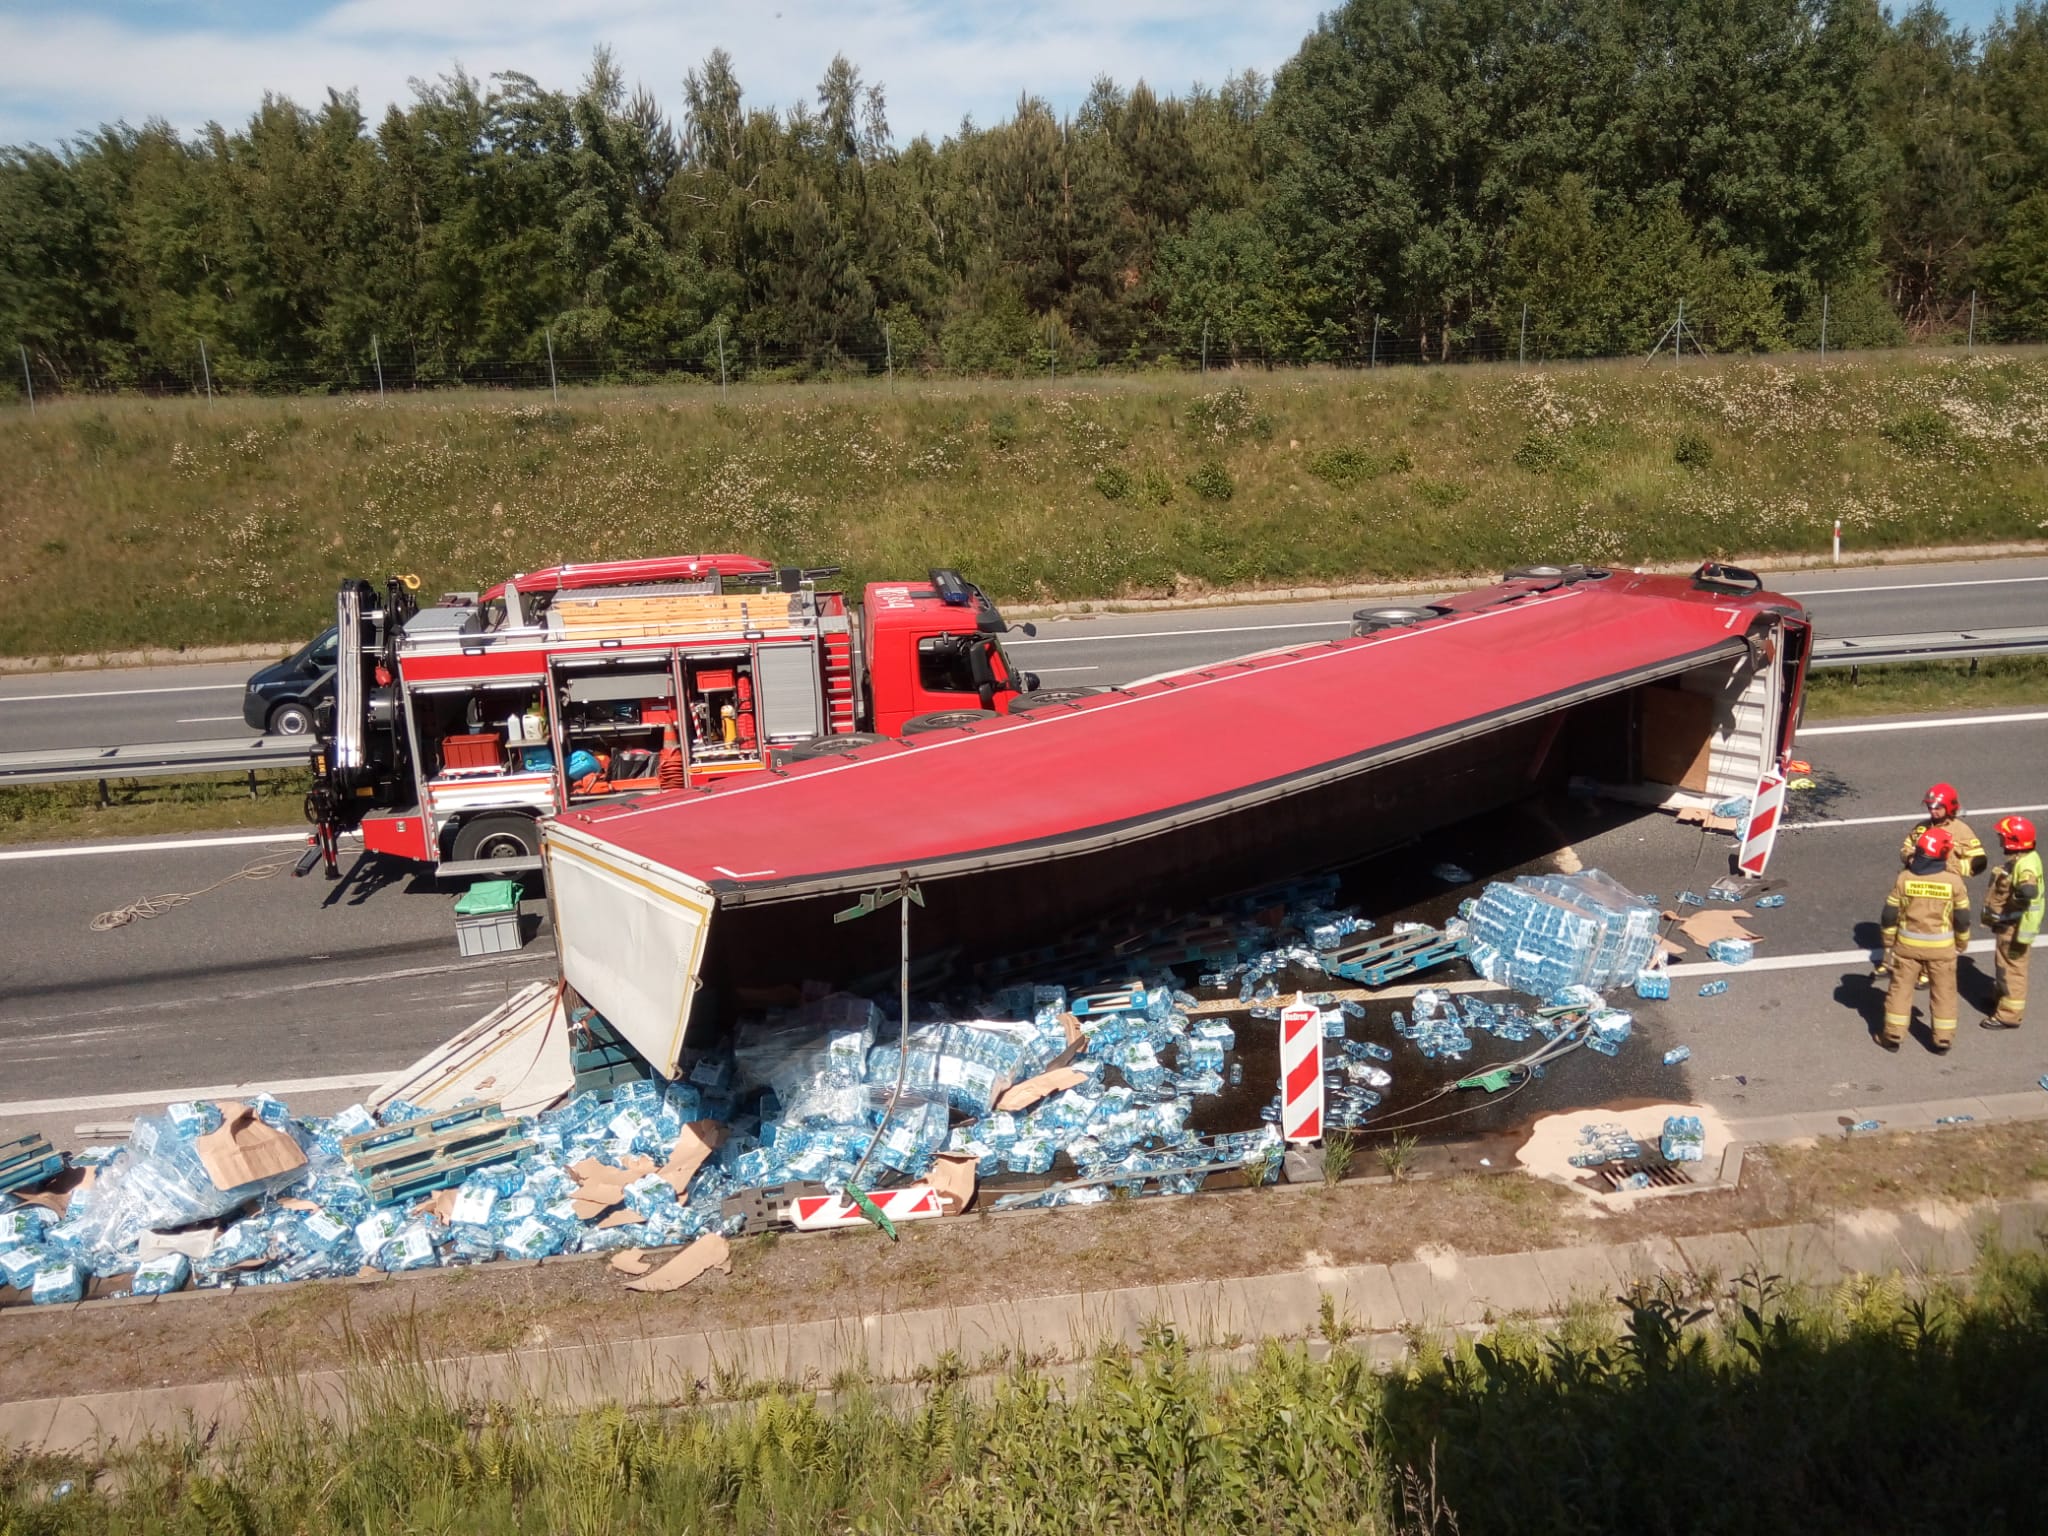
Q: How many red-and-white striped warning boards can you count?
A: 3